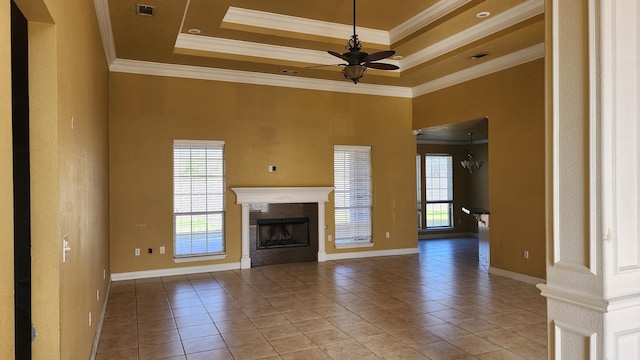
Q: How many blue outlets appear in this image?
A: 0